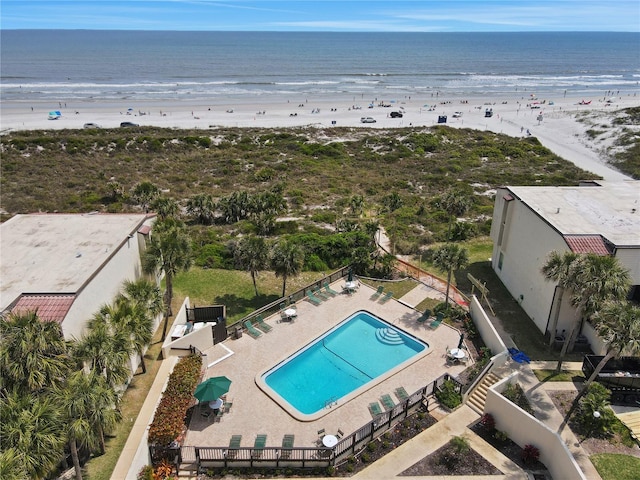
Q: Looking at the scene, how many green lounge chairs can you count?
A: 15